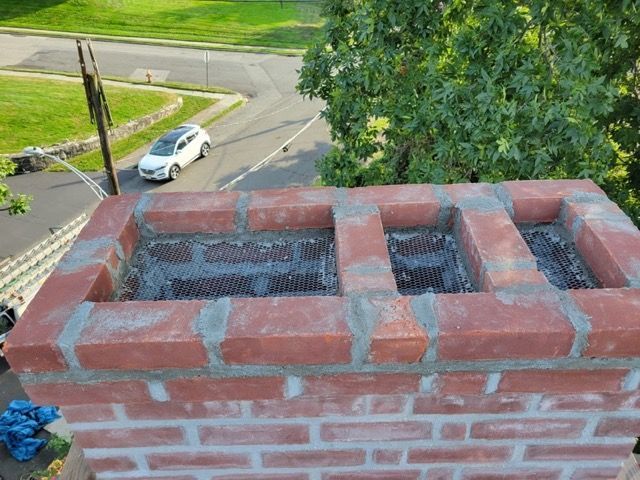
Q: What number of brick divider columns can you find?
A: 2